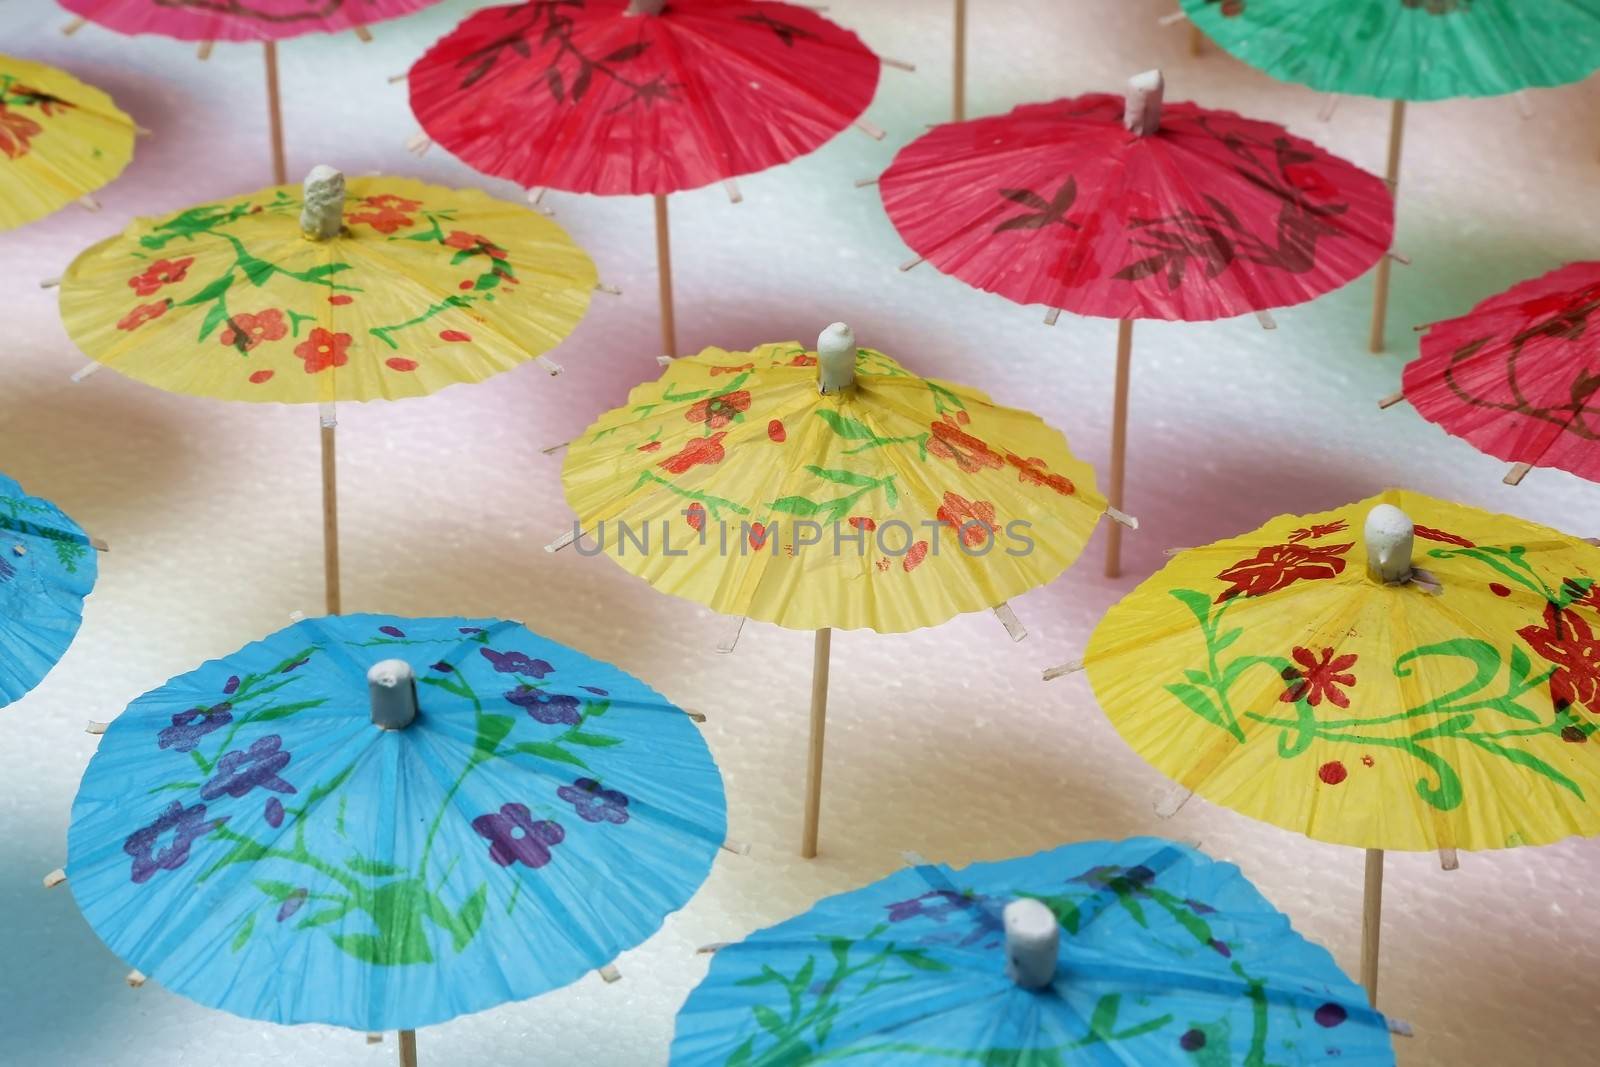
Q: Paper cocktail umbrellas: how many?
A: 12